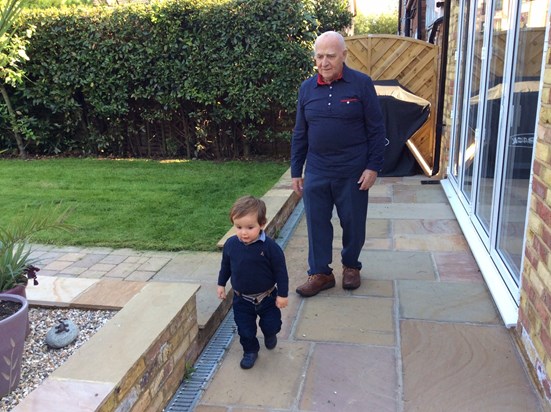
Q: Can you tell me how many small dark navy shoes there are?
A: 2